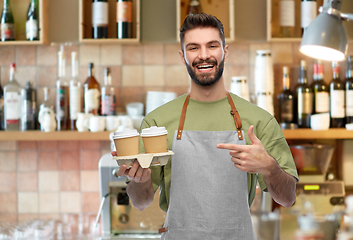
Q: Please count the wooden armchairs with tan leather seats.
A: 0